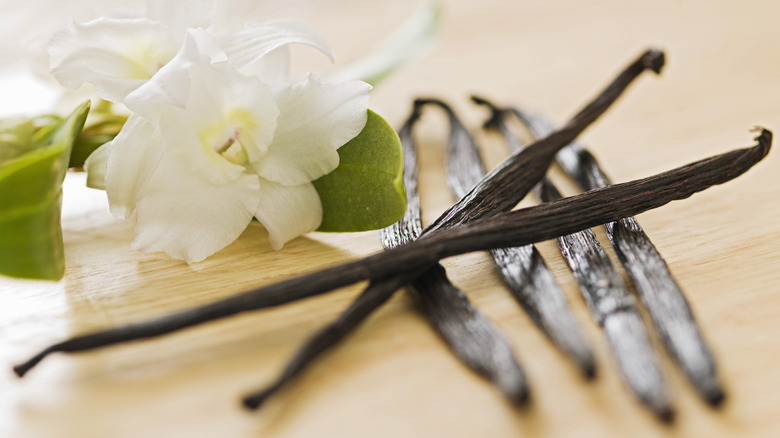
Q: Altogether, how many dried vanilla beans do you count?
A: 6